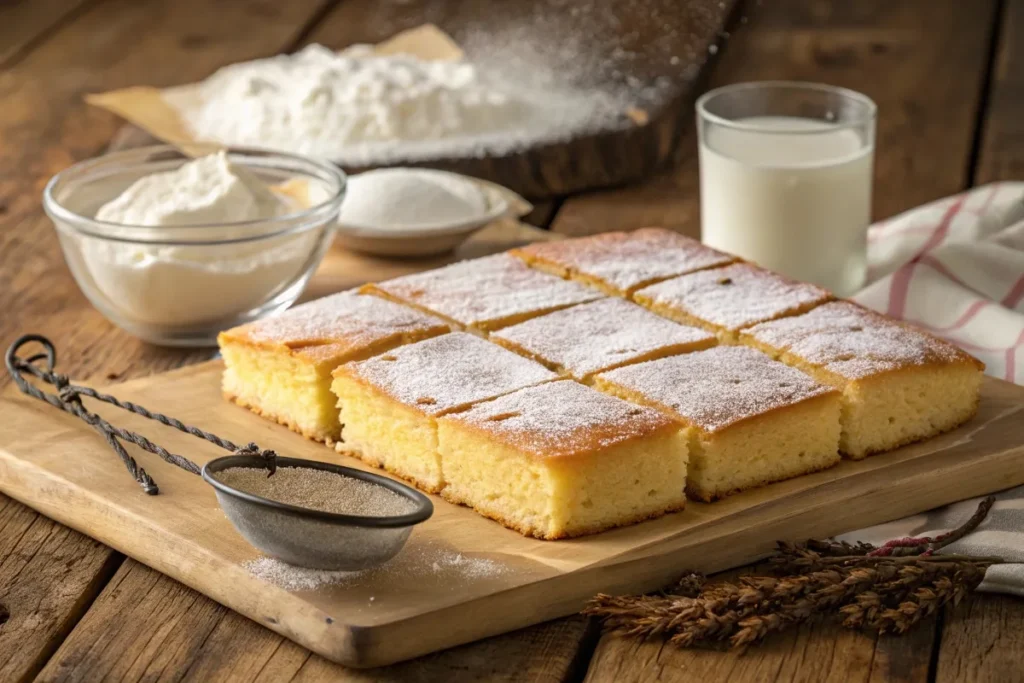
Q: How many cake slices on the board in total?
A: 9